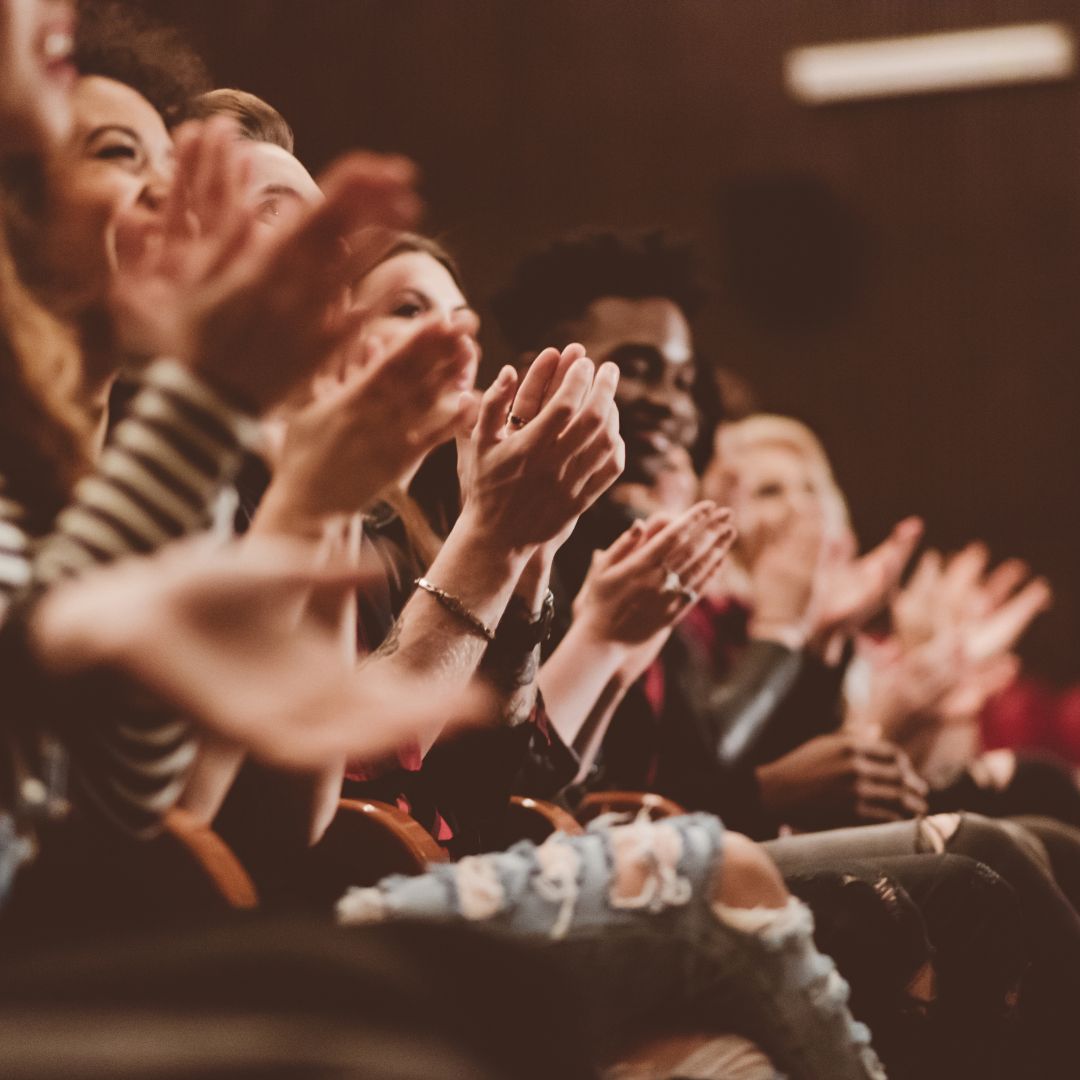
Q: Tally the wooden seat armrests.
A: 4